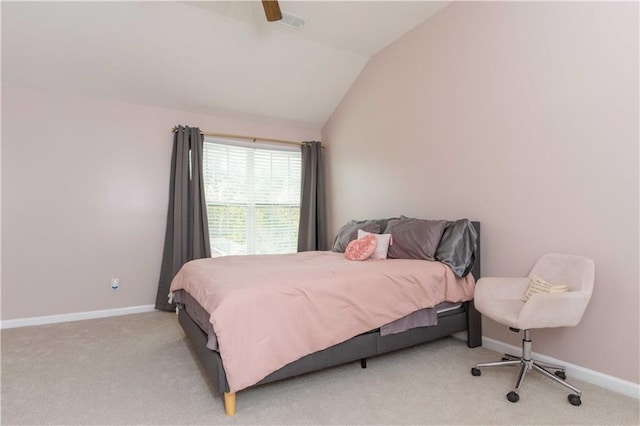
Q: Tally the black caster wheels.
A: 5